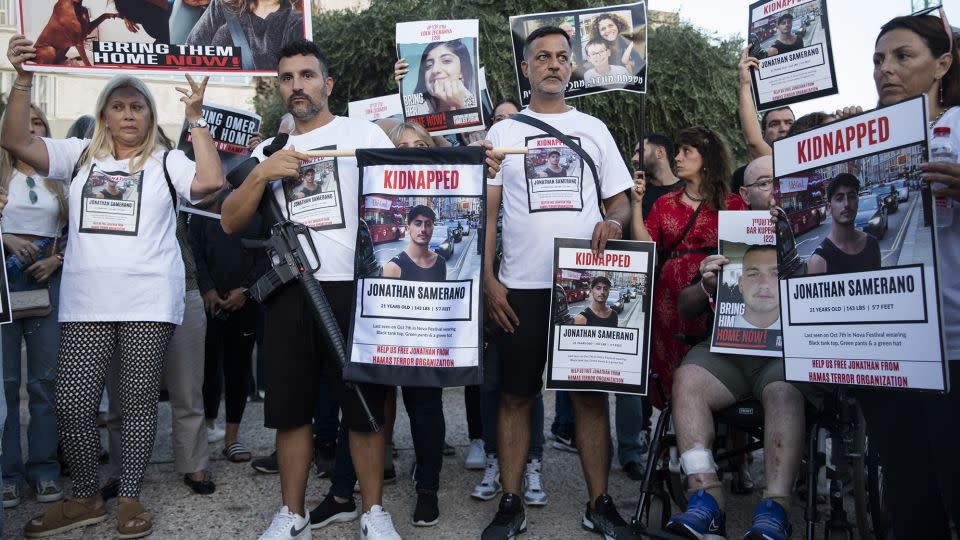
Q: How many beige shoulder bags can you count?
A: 1